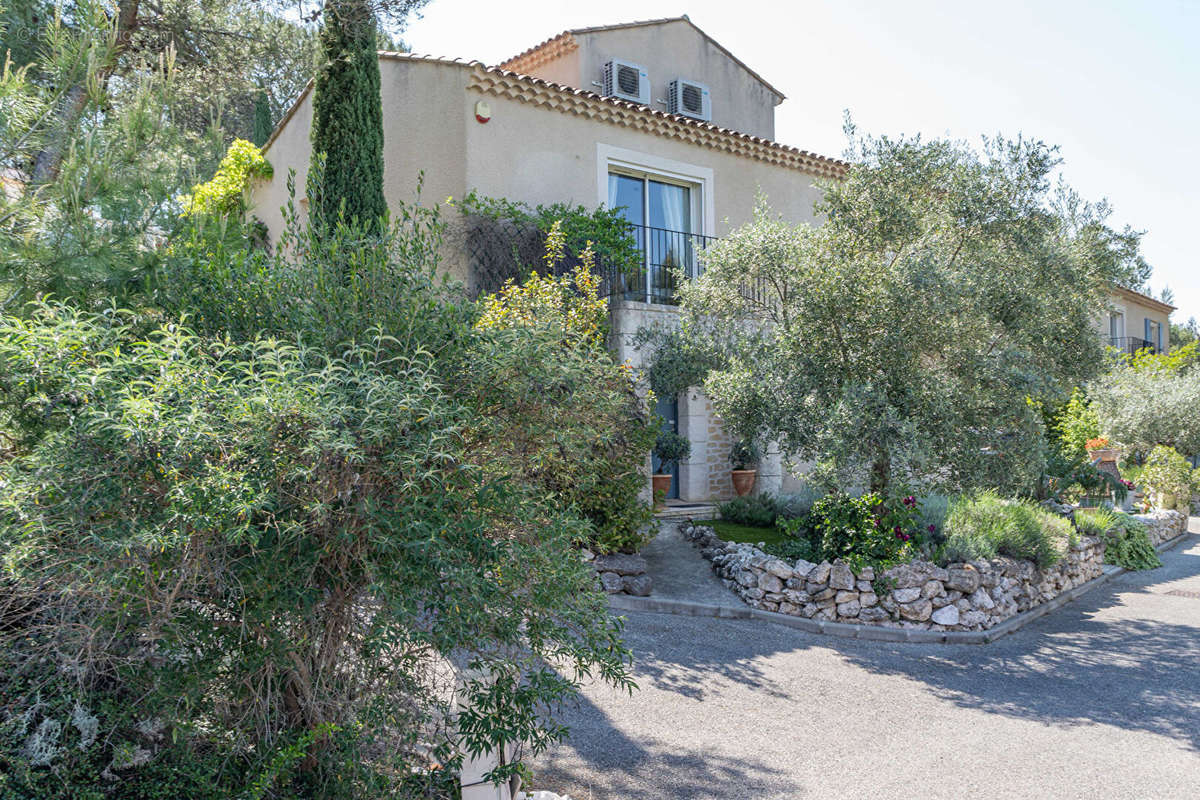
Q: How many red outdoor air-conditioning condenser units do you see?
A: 0